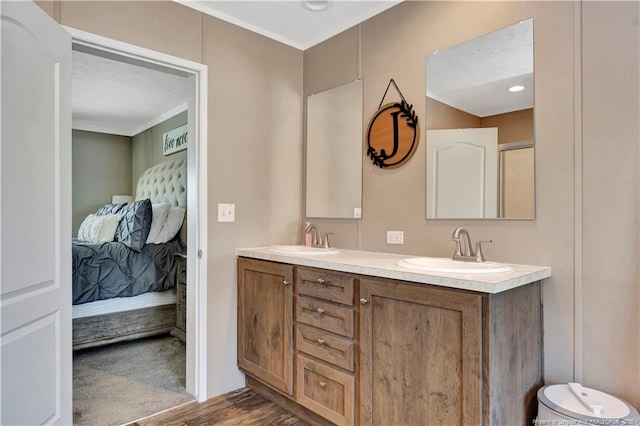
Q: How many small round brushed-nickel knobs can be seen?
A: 6